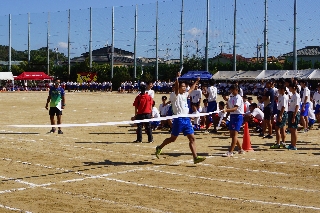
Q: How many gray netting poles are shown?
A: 13